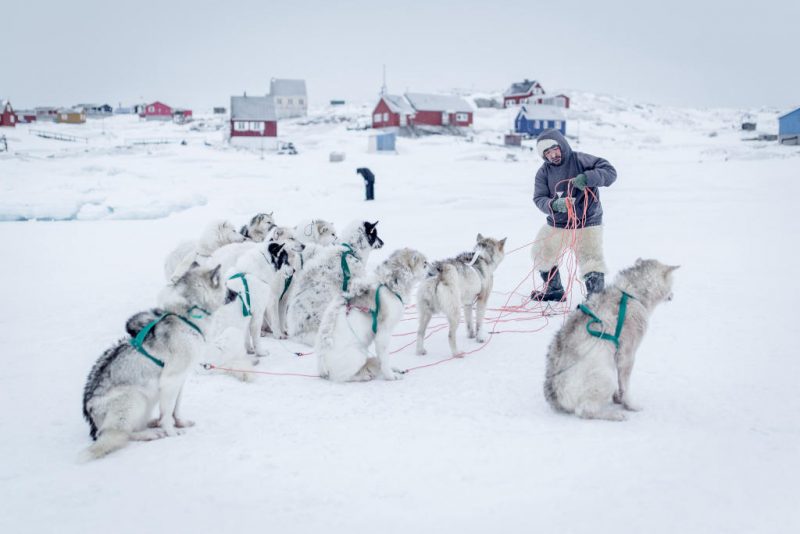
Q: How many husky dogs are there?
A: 10